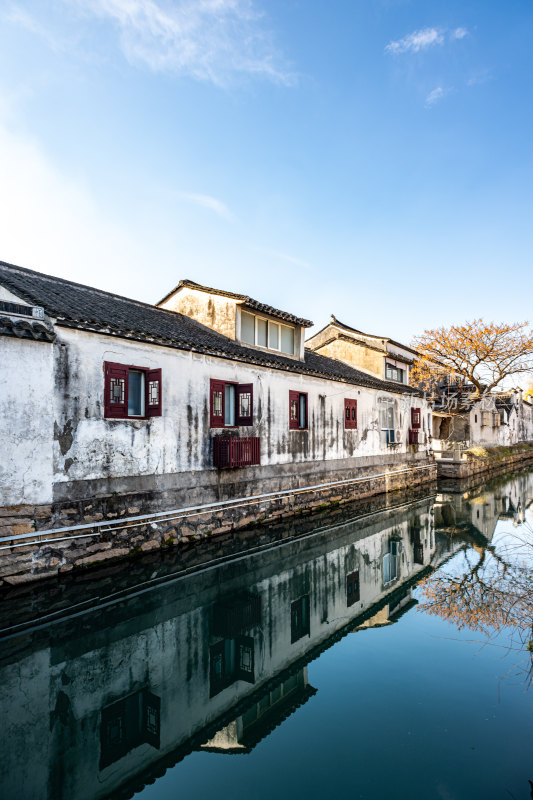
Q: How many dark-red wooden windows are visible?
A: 5